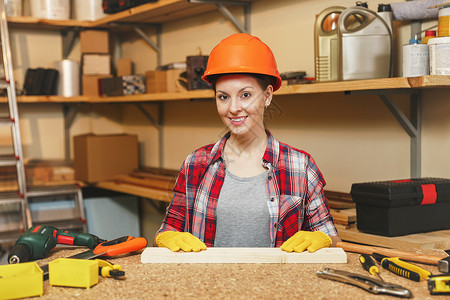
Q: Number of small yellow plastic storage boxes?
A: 2